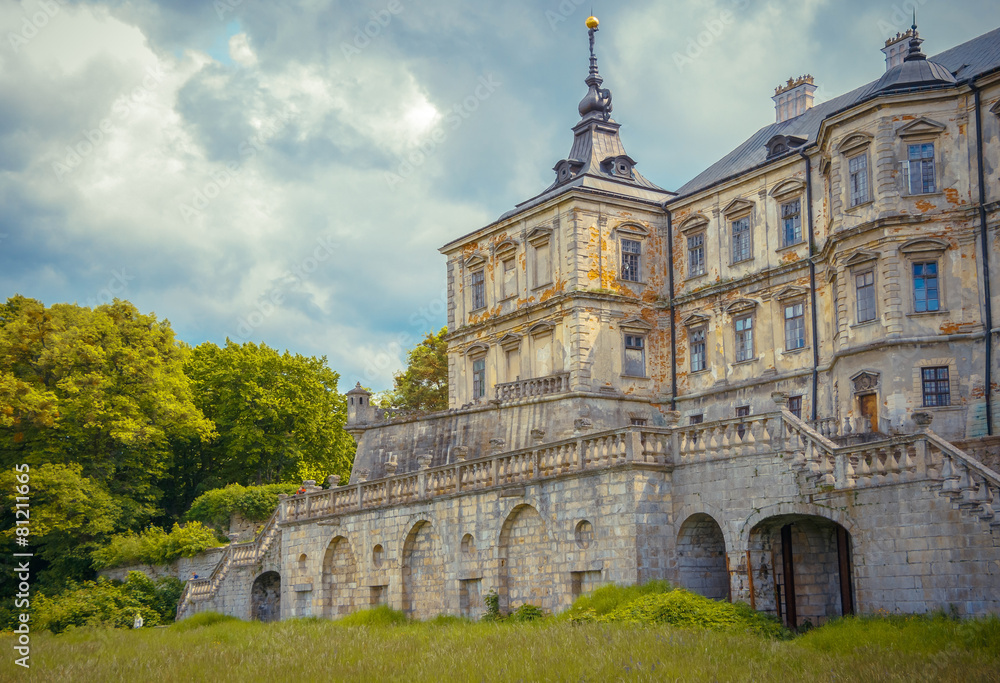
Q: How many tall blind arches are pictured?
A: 3